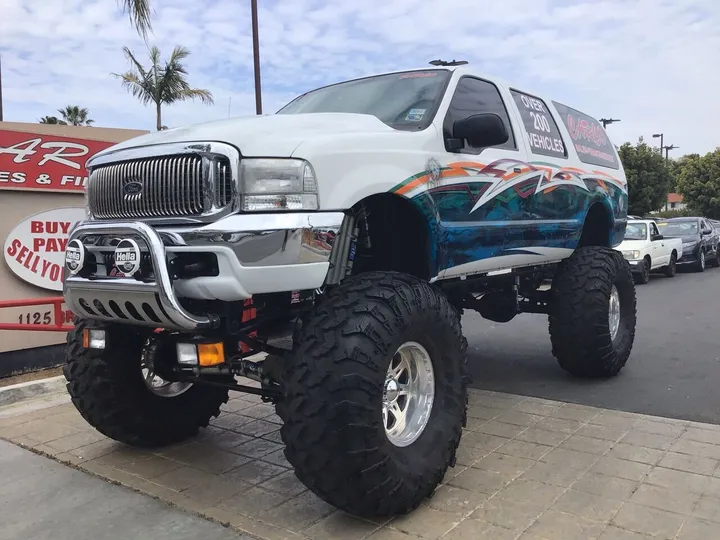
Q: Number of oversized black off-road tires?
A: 3